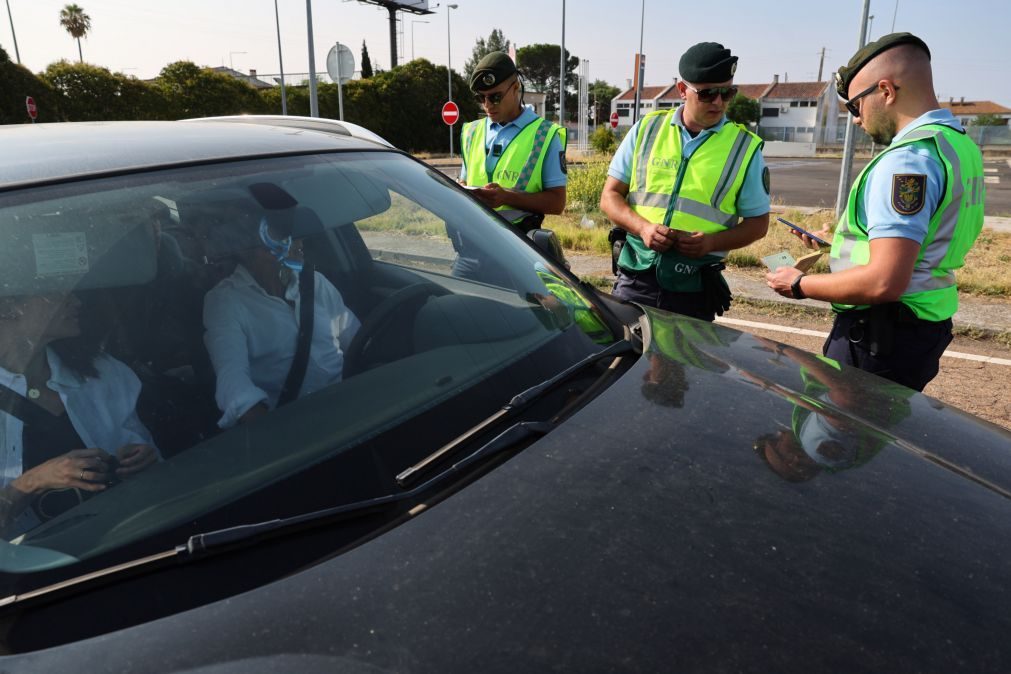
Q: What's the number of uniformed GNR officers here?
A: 3